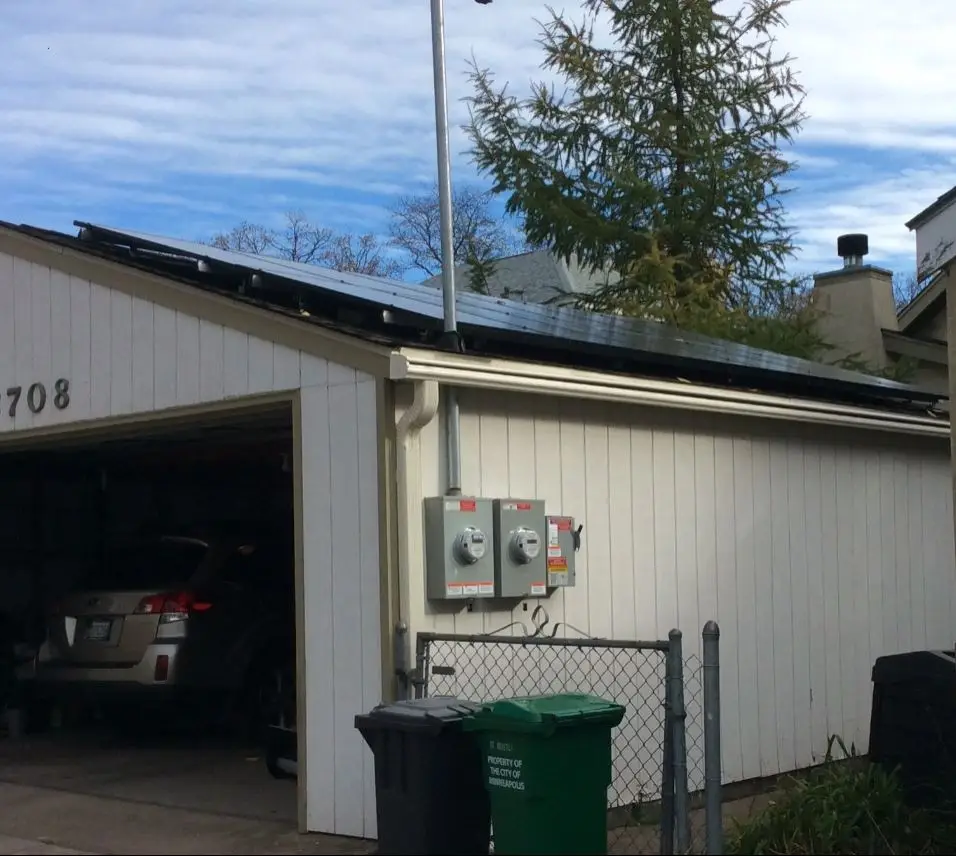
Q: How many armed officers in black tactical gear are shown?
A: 0